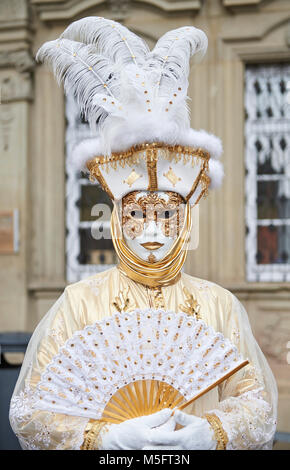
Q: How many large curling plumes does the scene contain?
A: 3